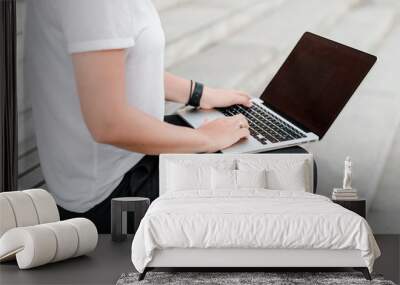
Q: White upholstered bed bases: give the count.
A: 1